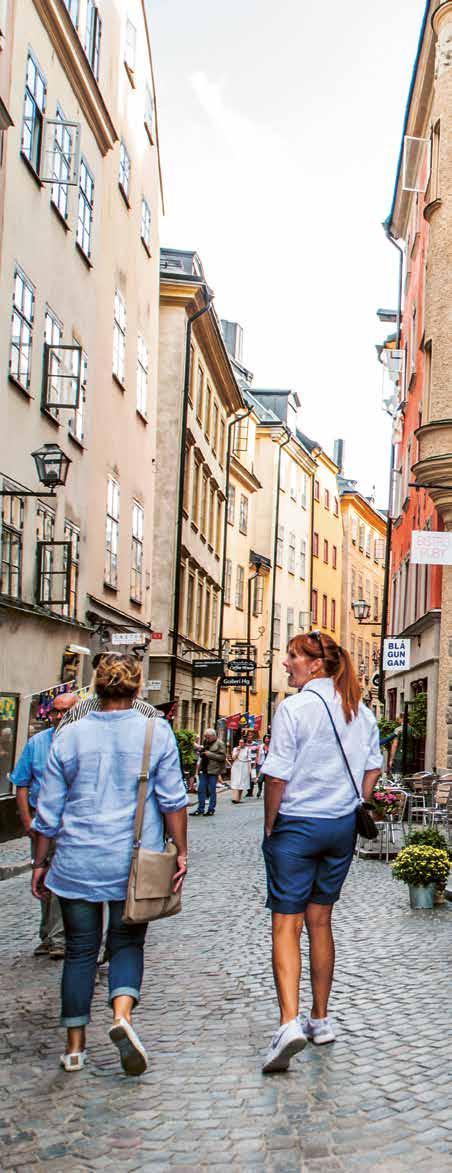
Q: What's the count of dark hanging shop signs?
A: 3